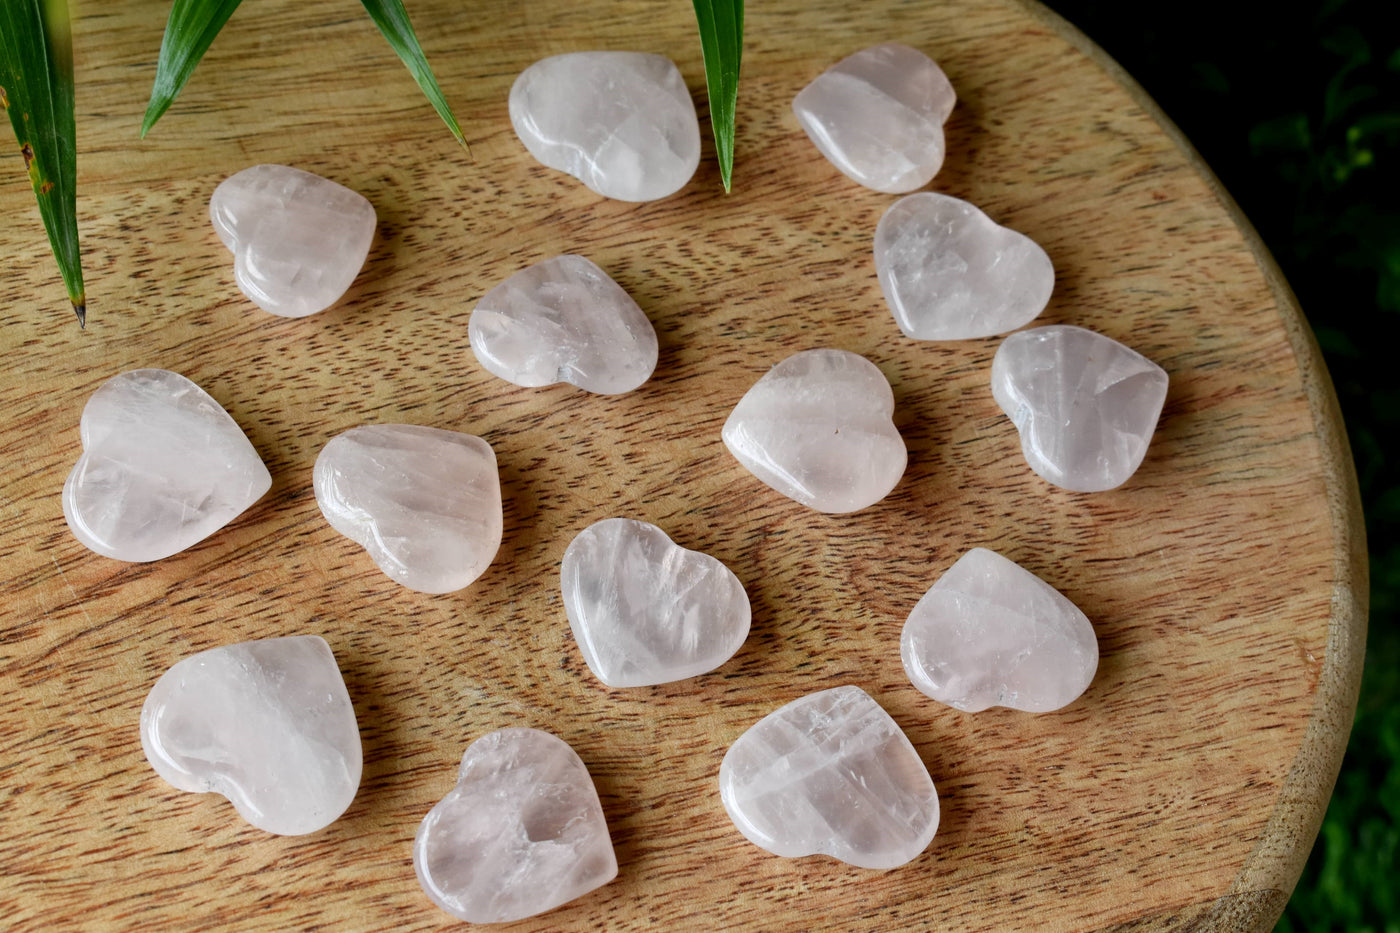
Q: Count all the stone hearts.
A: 14